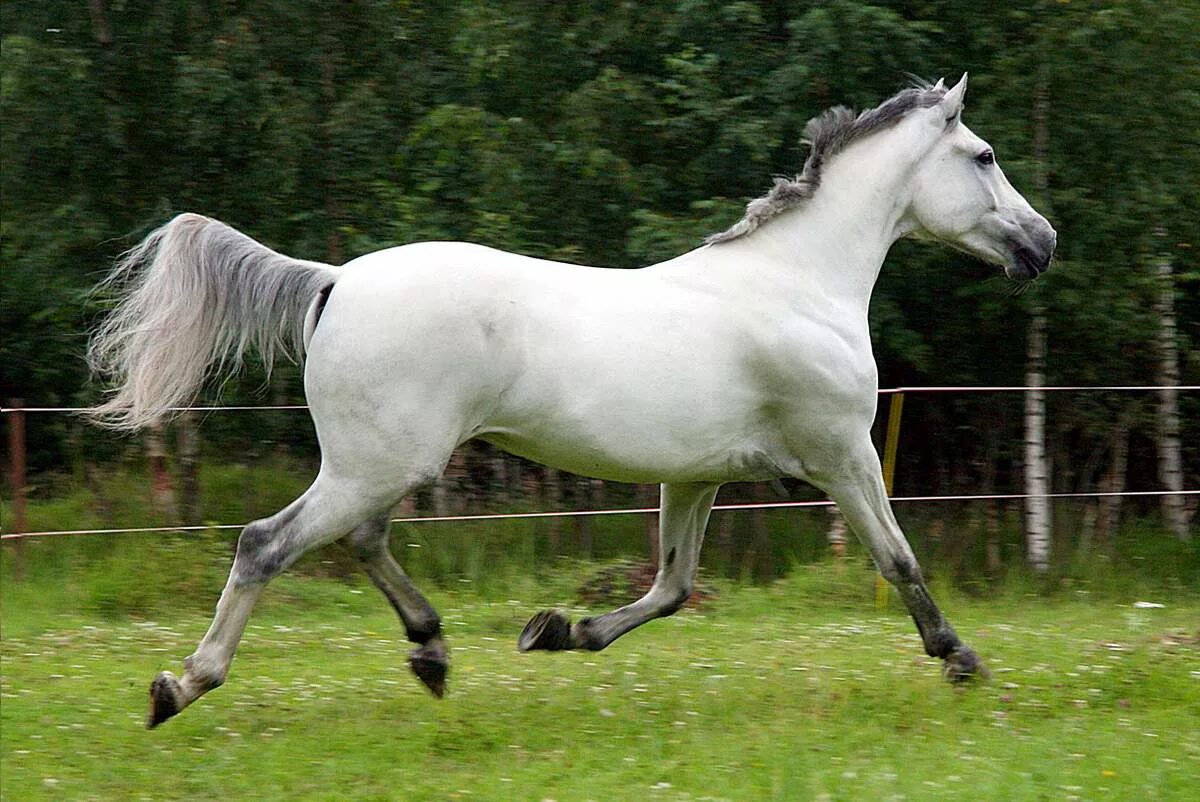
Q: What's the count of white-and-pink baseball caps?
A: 0